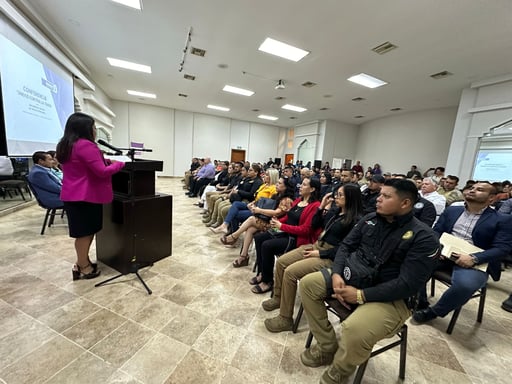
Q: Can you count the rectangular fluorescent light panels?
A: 9